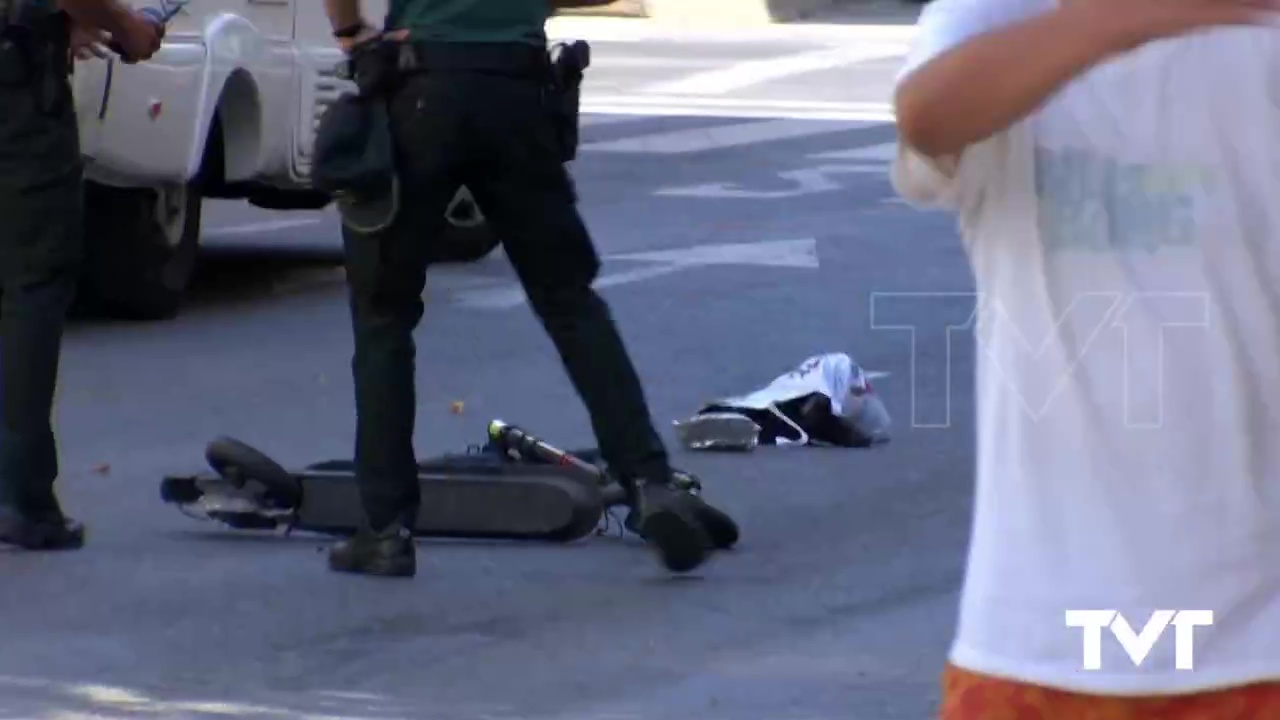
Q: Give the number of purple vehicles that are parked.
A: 0